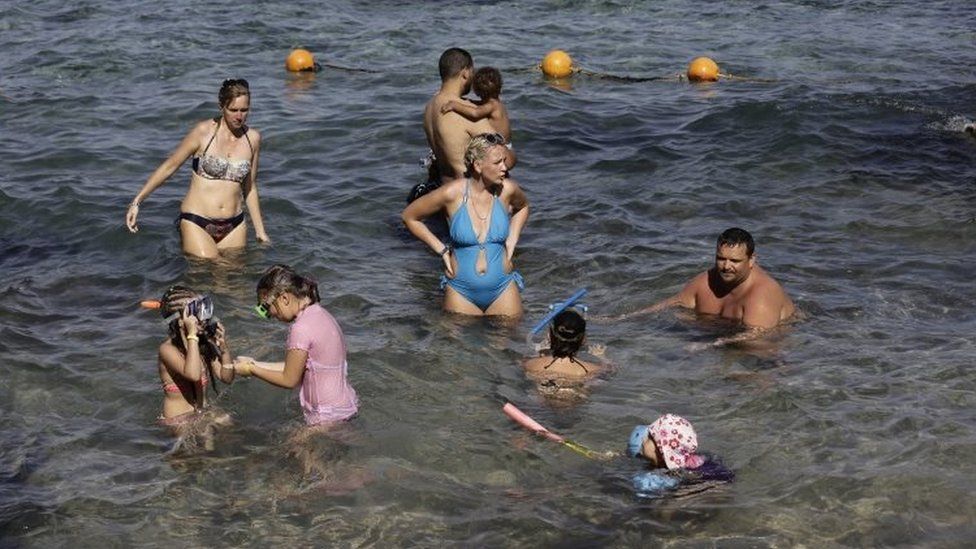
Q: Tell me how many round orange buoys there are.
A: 3